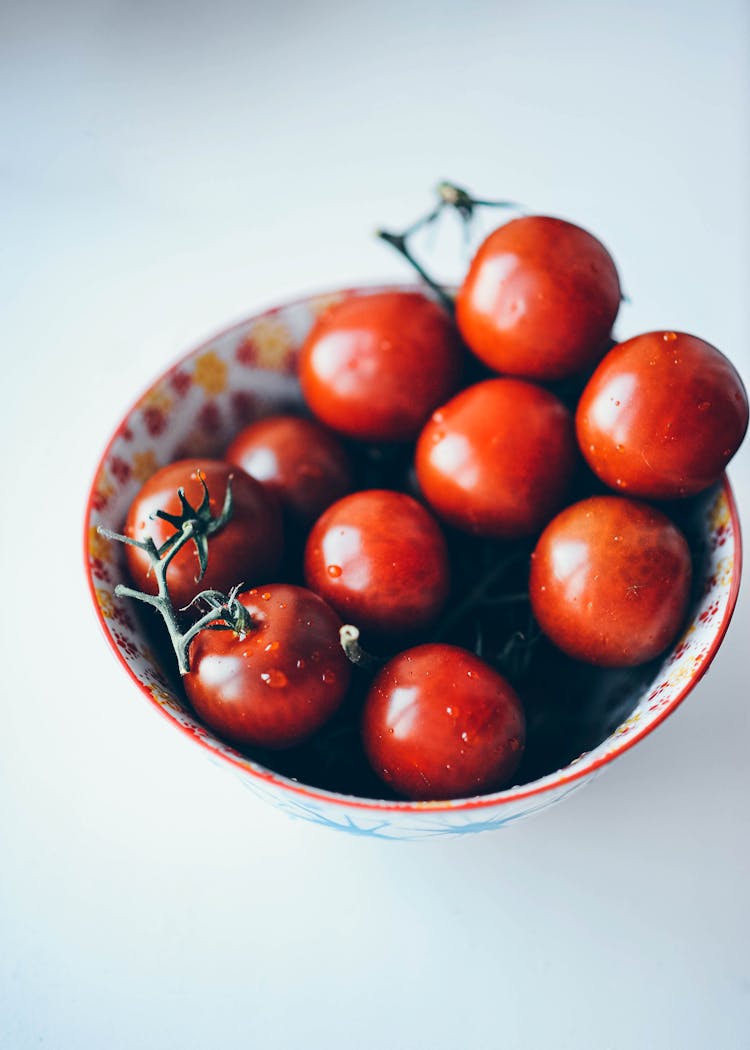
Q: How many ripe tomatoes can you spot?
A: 10